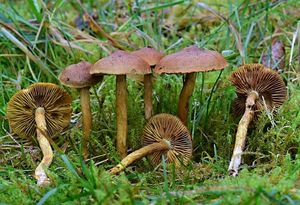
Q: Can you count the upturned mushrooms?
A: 3